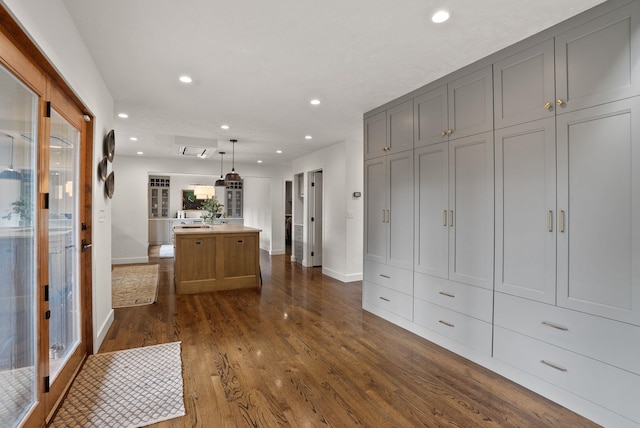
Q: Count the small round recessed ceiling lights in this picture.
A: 10